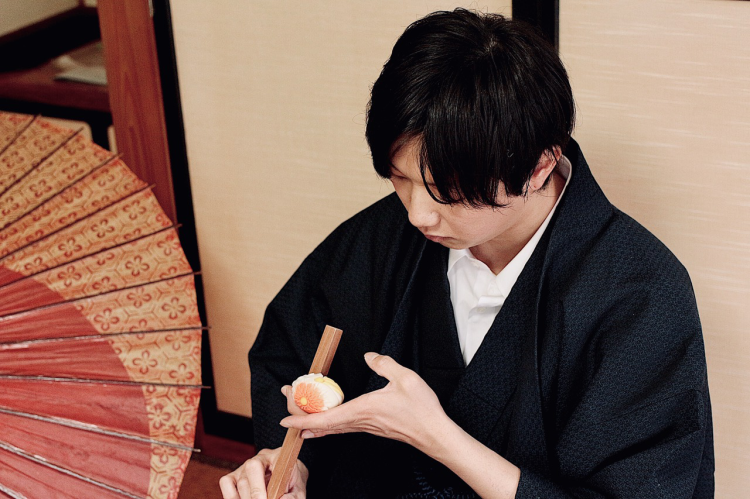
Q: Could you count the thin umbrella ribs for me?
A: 11